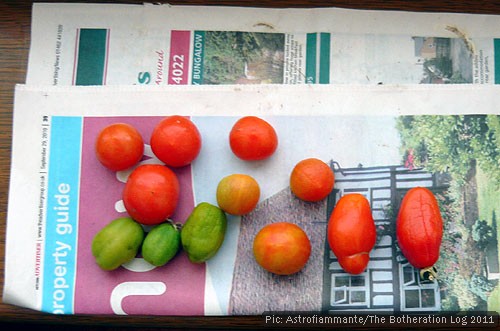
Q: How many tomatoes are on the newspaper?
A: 12